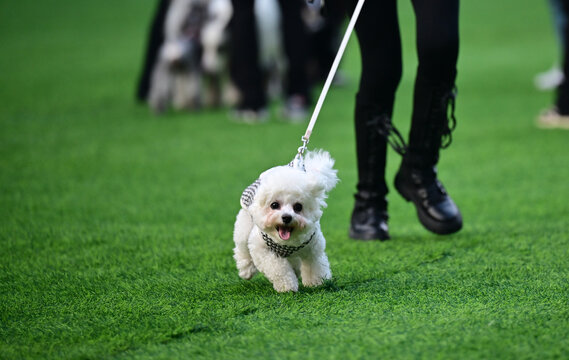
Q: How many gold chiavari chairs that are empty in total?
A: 0